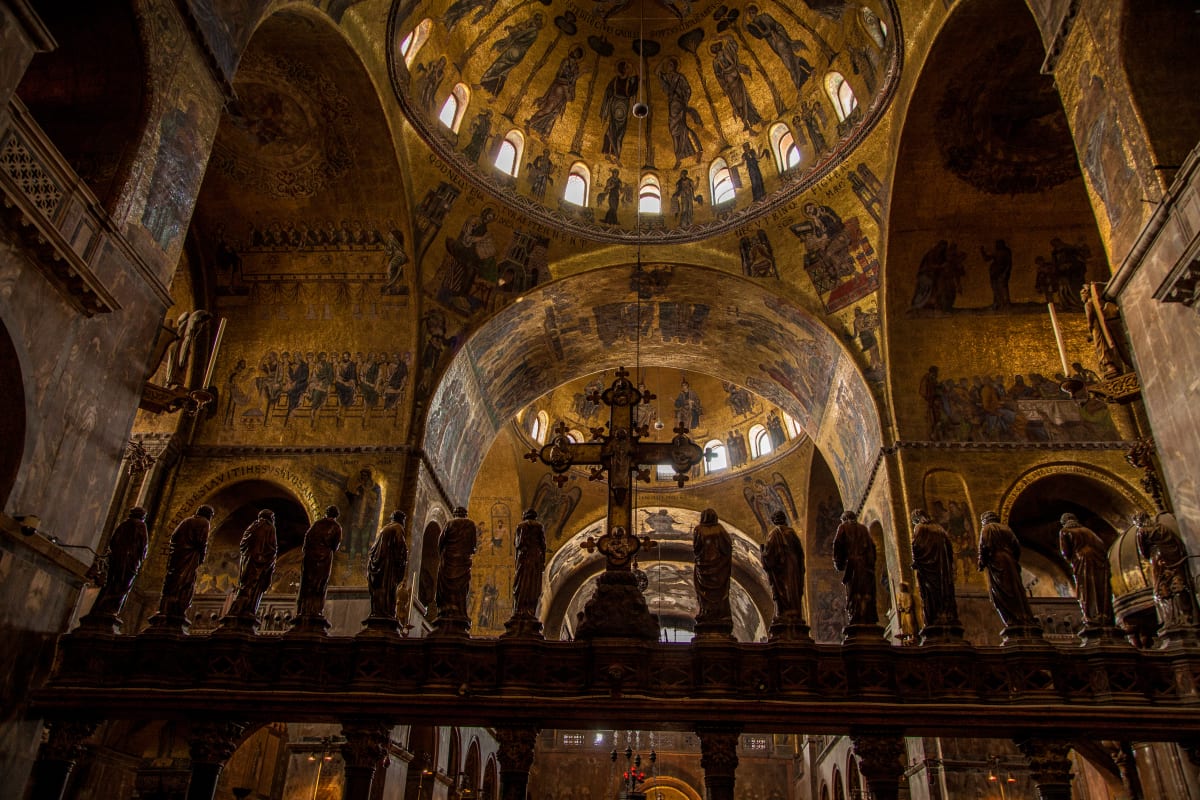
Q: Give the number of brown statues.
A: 14